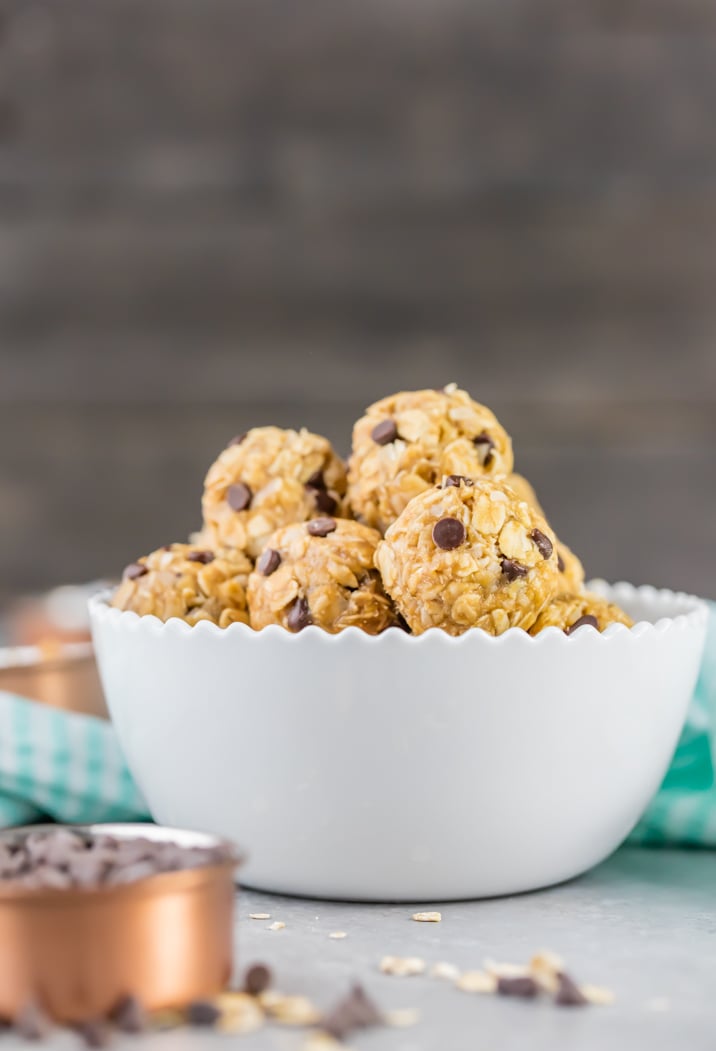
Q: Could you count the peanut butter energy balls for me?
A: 8